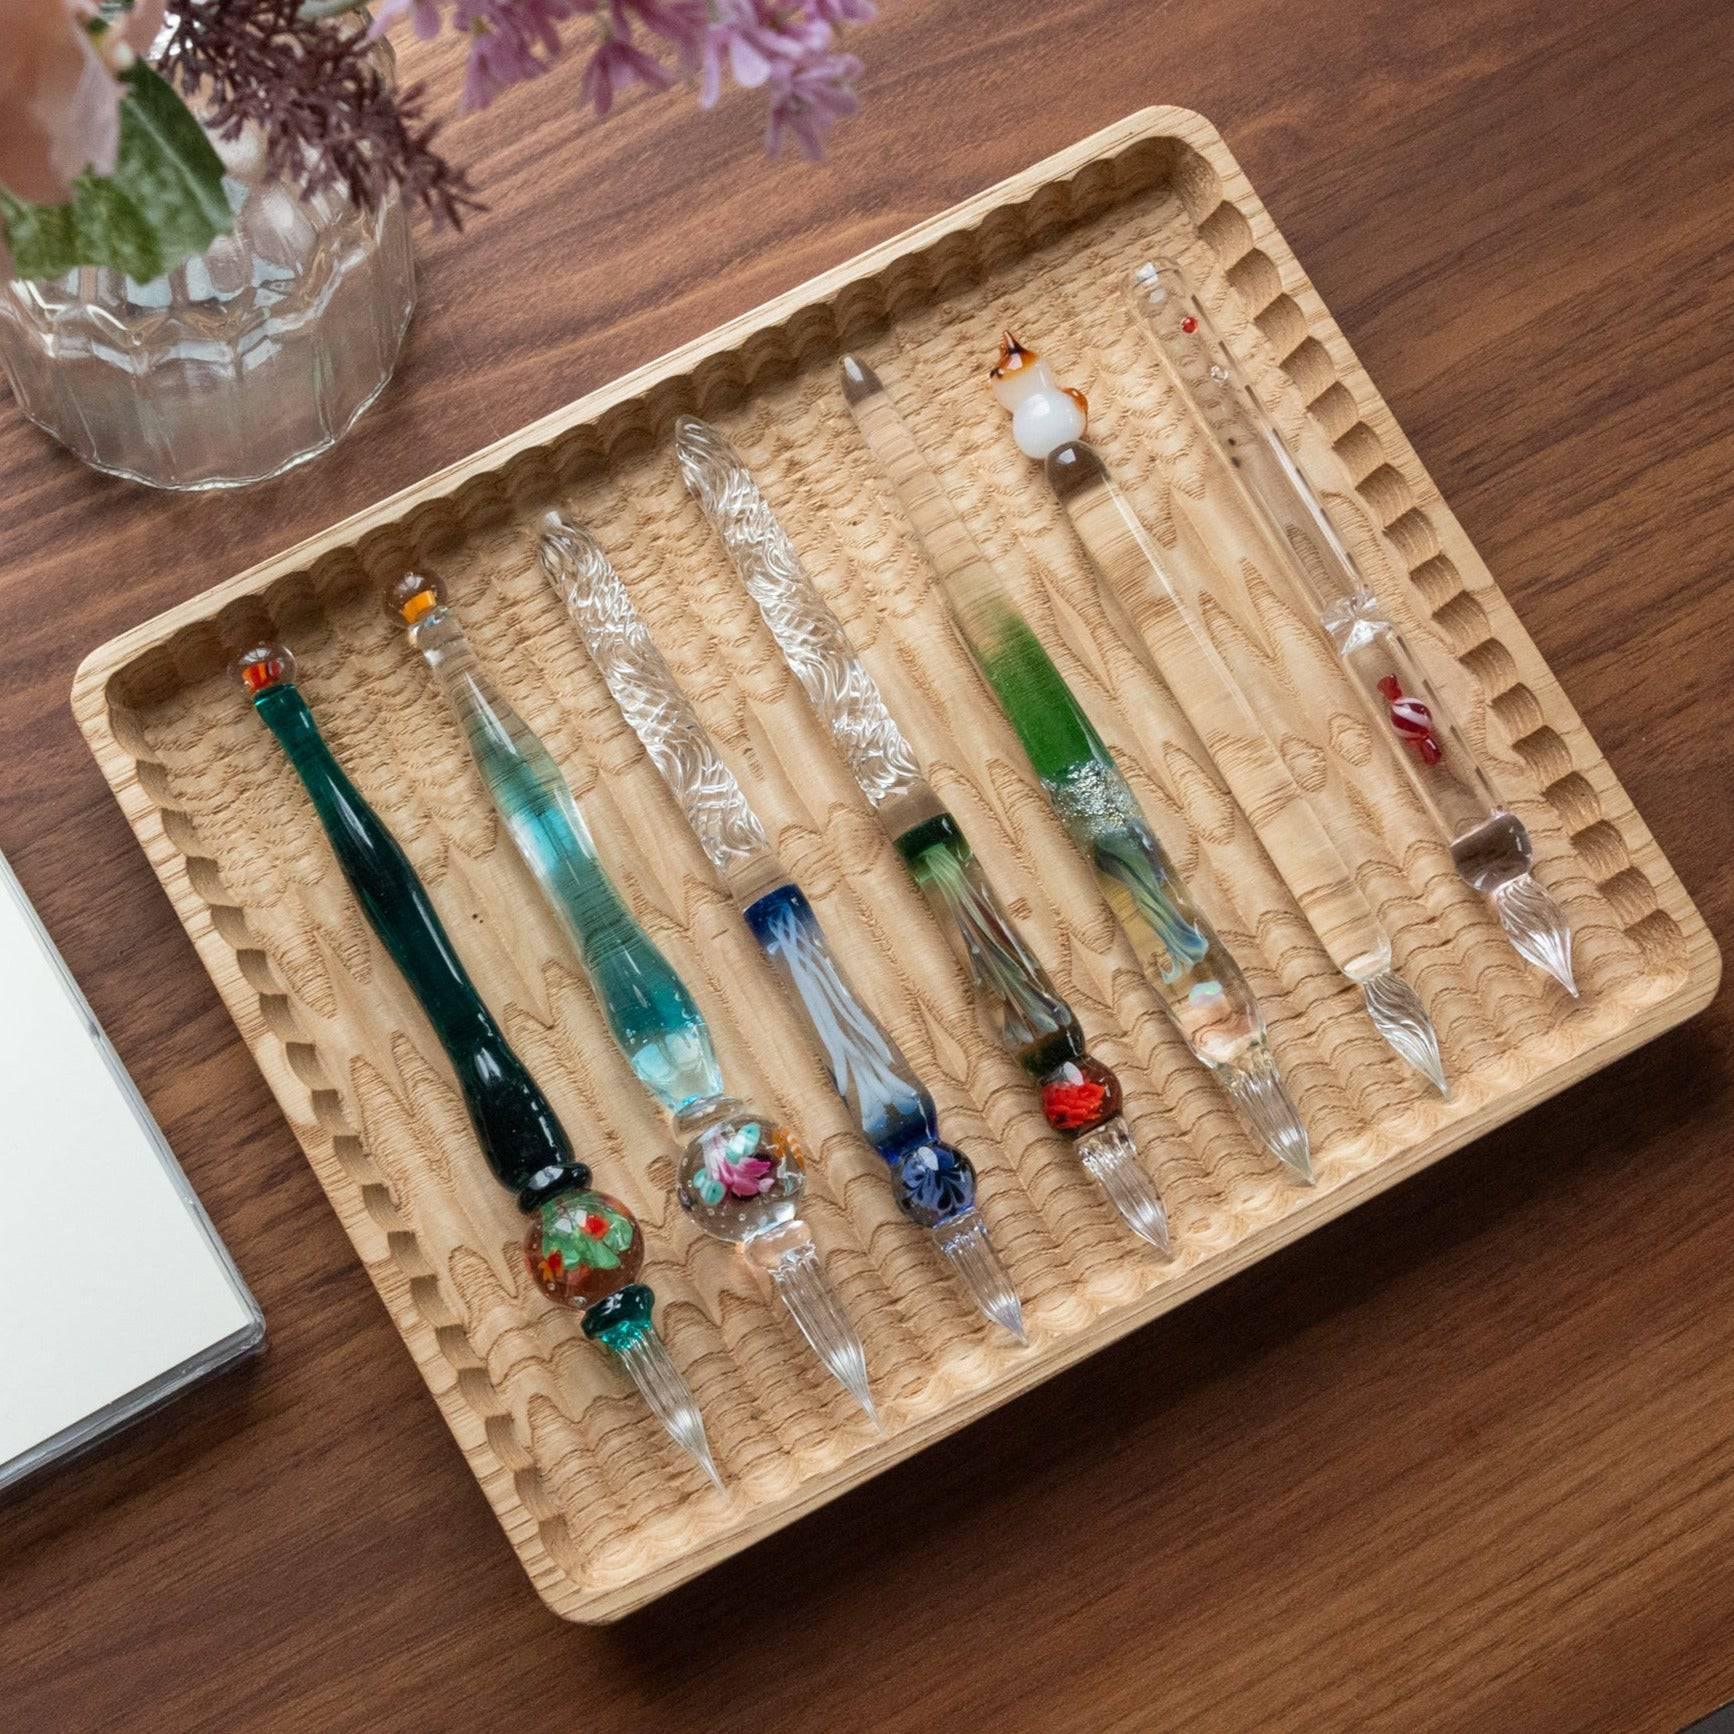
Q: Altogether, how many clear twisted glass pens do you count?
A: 2